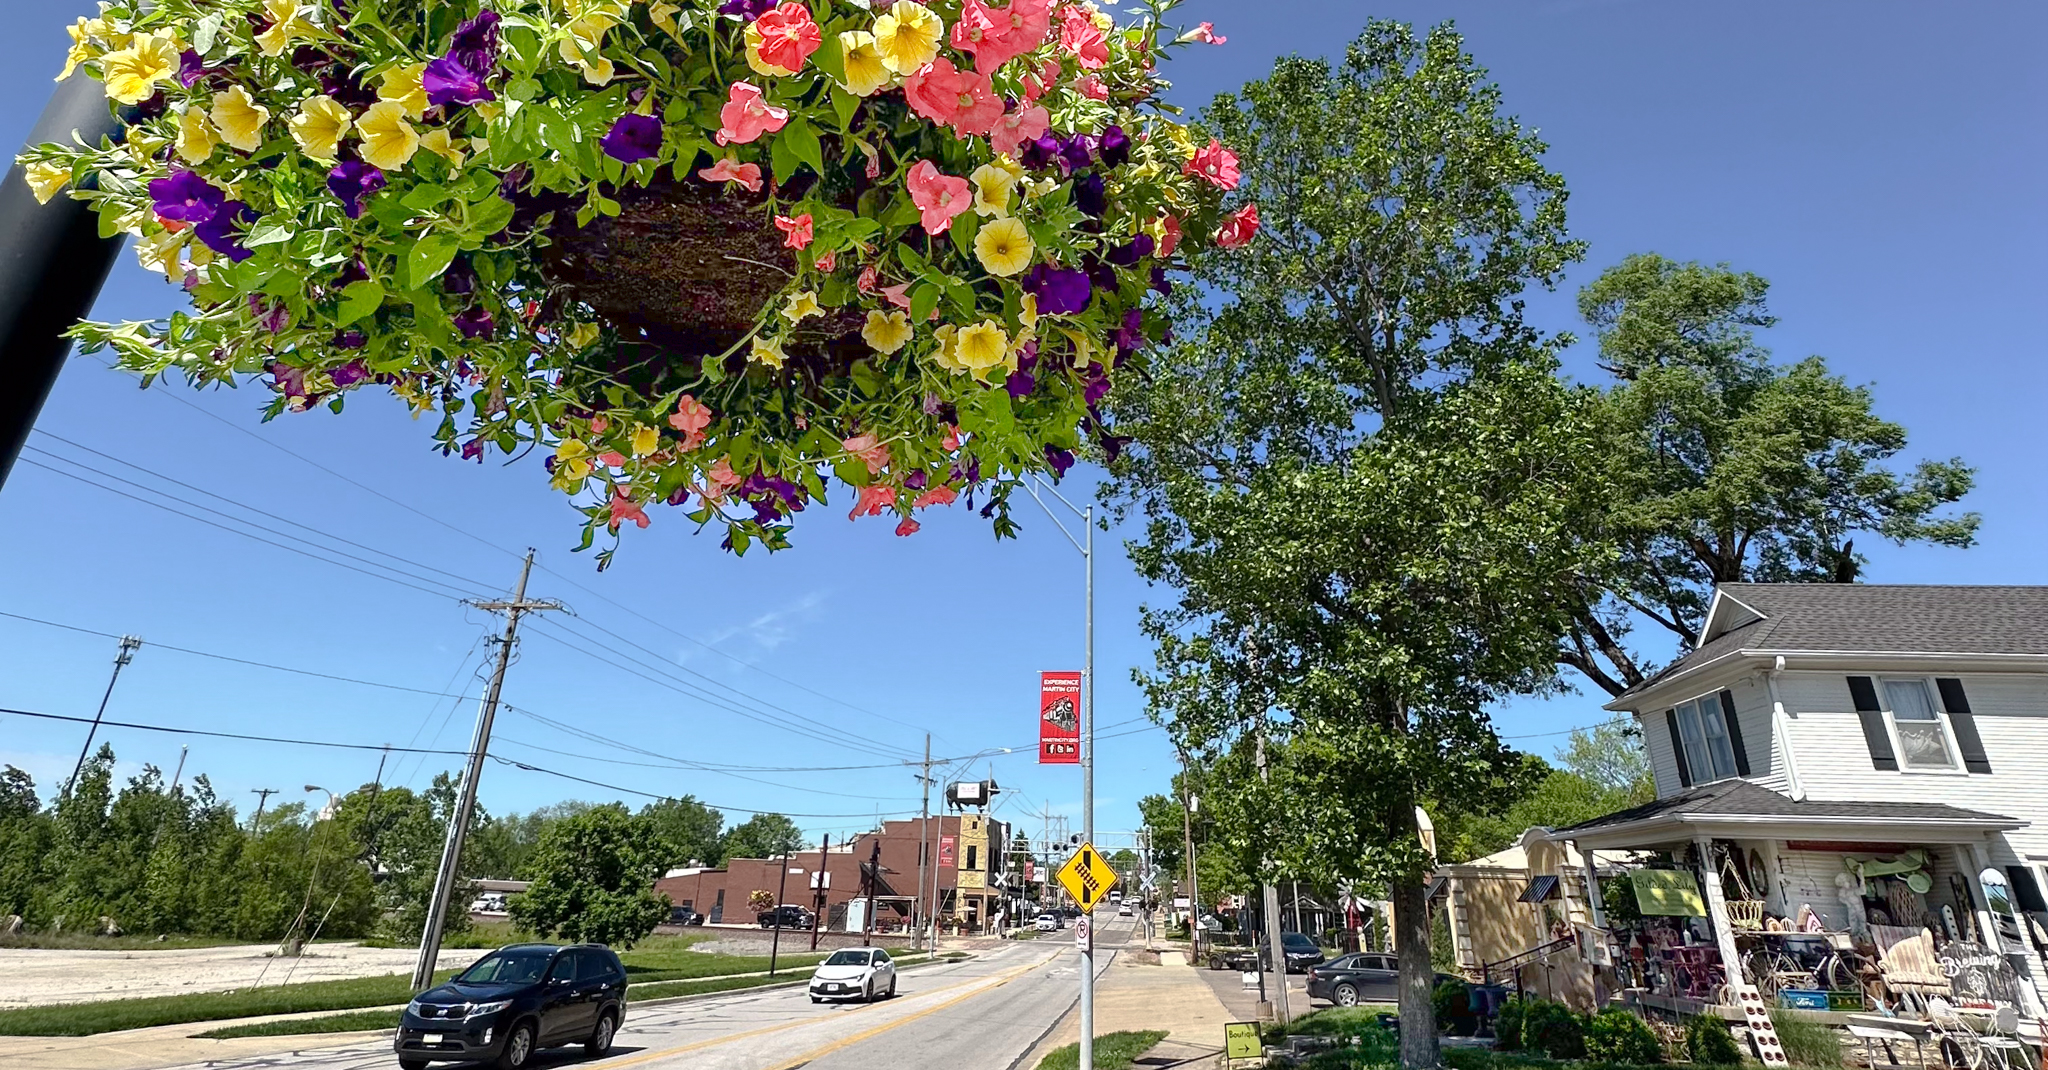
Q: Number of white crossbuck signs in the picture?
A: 2